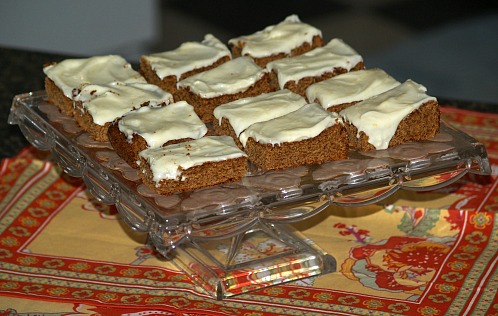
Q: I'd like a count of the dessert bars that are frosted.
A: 12